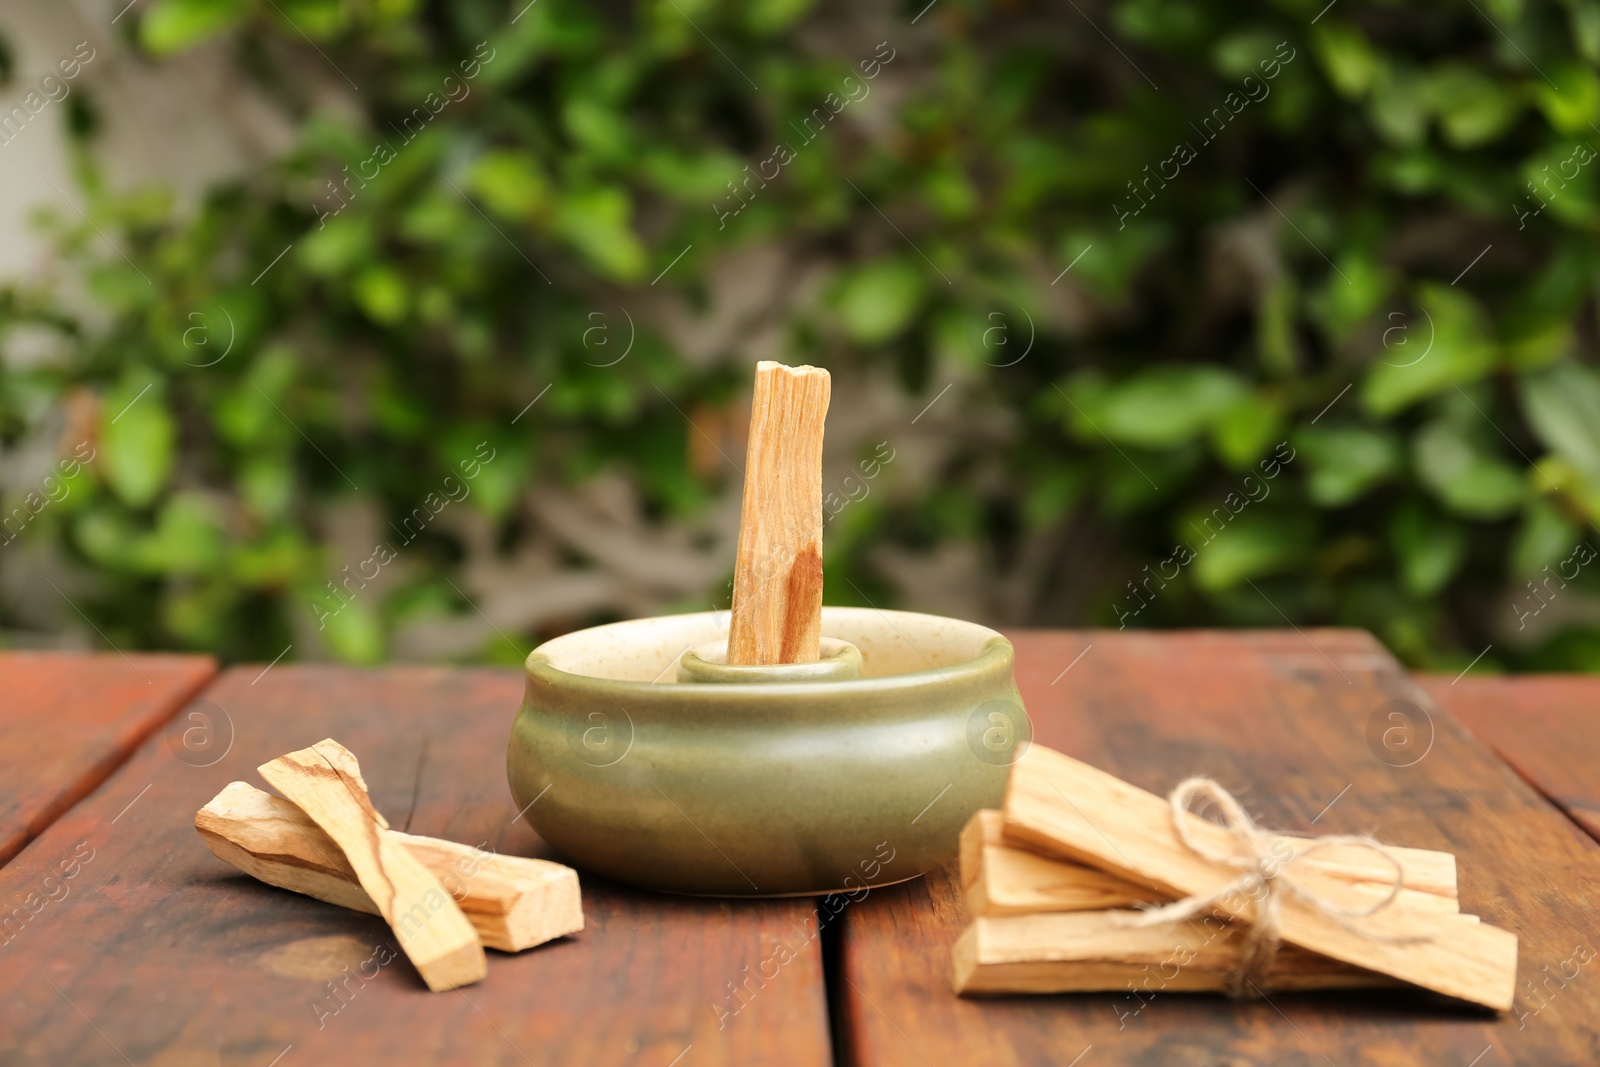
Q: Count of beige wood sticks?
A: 6